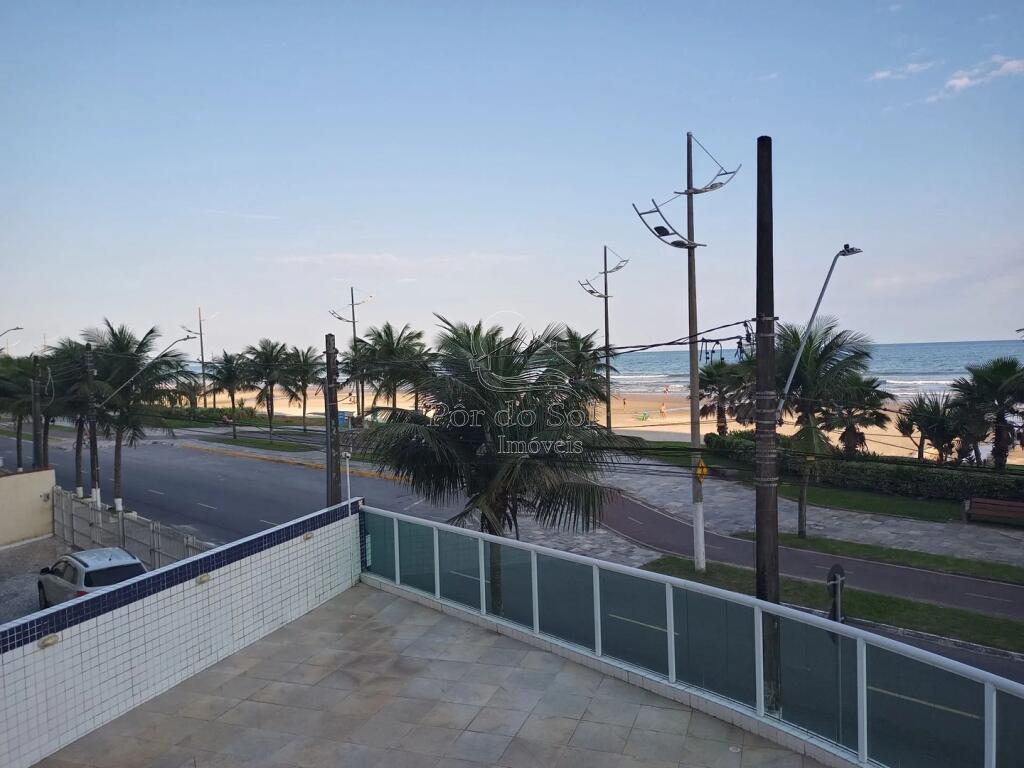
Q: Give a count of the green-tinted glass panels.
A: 10